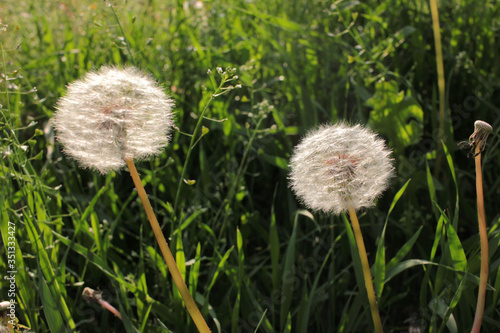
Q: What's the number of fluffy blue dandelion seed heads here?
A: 0